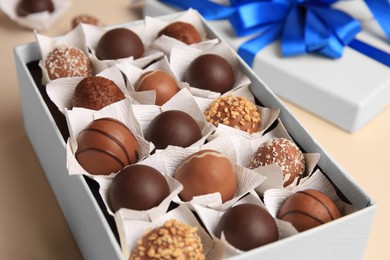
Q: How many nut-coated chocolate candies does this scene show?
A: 2